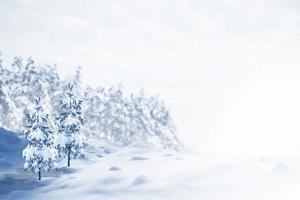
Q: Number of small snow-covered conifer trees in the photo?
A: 2